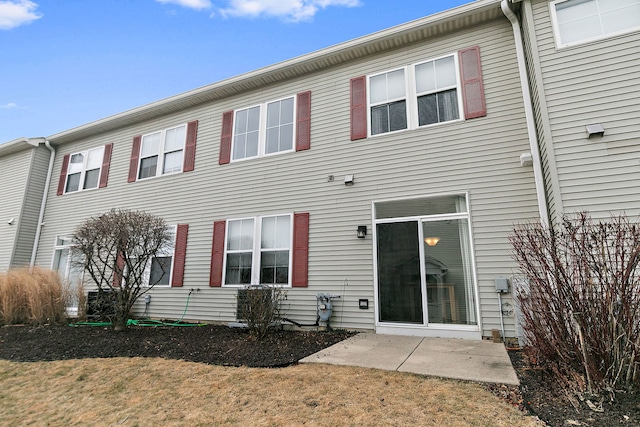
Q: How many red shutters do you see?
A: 12